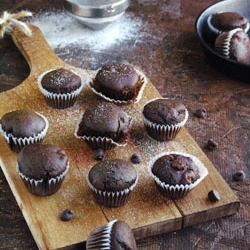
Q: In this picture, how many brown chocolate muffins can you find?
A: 11